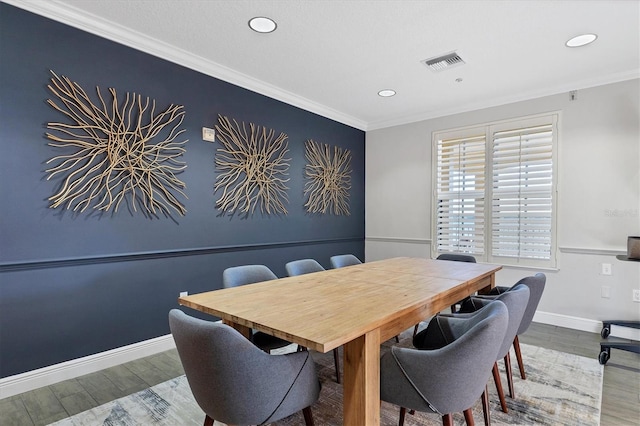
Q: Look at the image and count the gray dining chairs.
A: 8